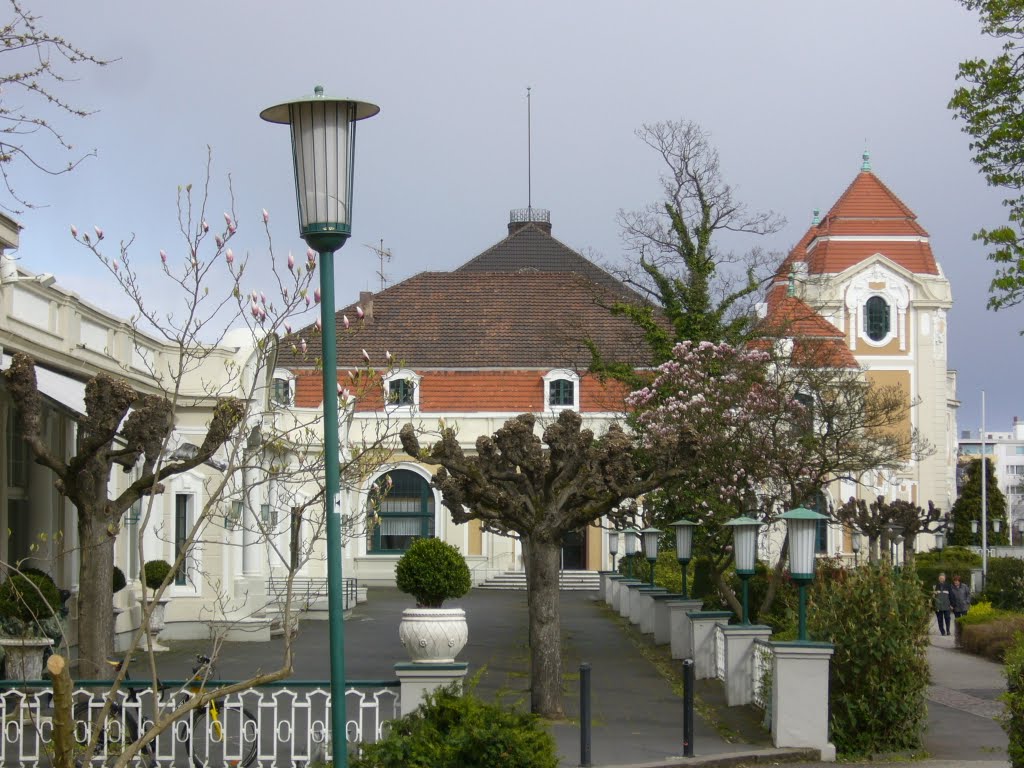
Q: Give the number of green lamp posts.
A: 7